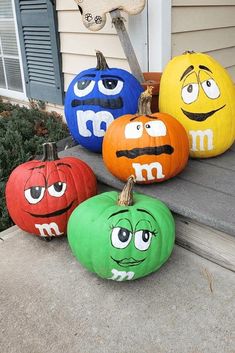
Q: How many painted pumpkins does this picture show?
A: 5